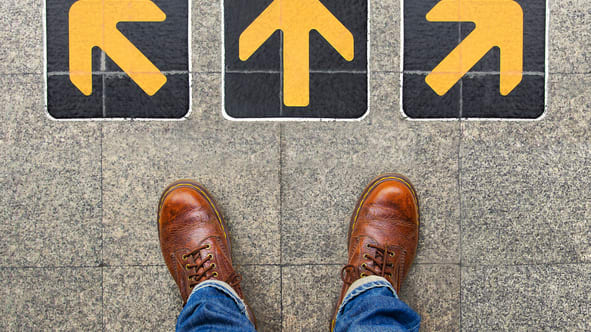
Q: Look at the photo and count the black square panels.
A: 3